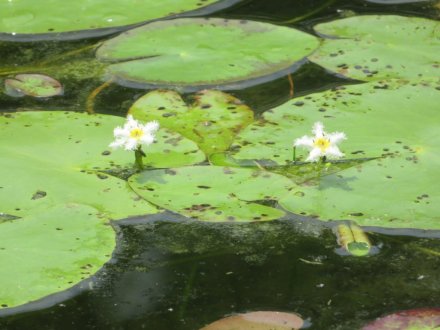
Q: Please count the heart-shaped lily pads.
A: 1